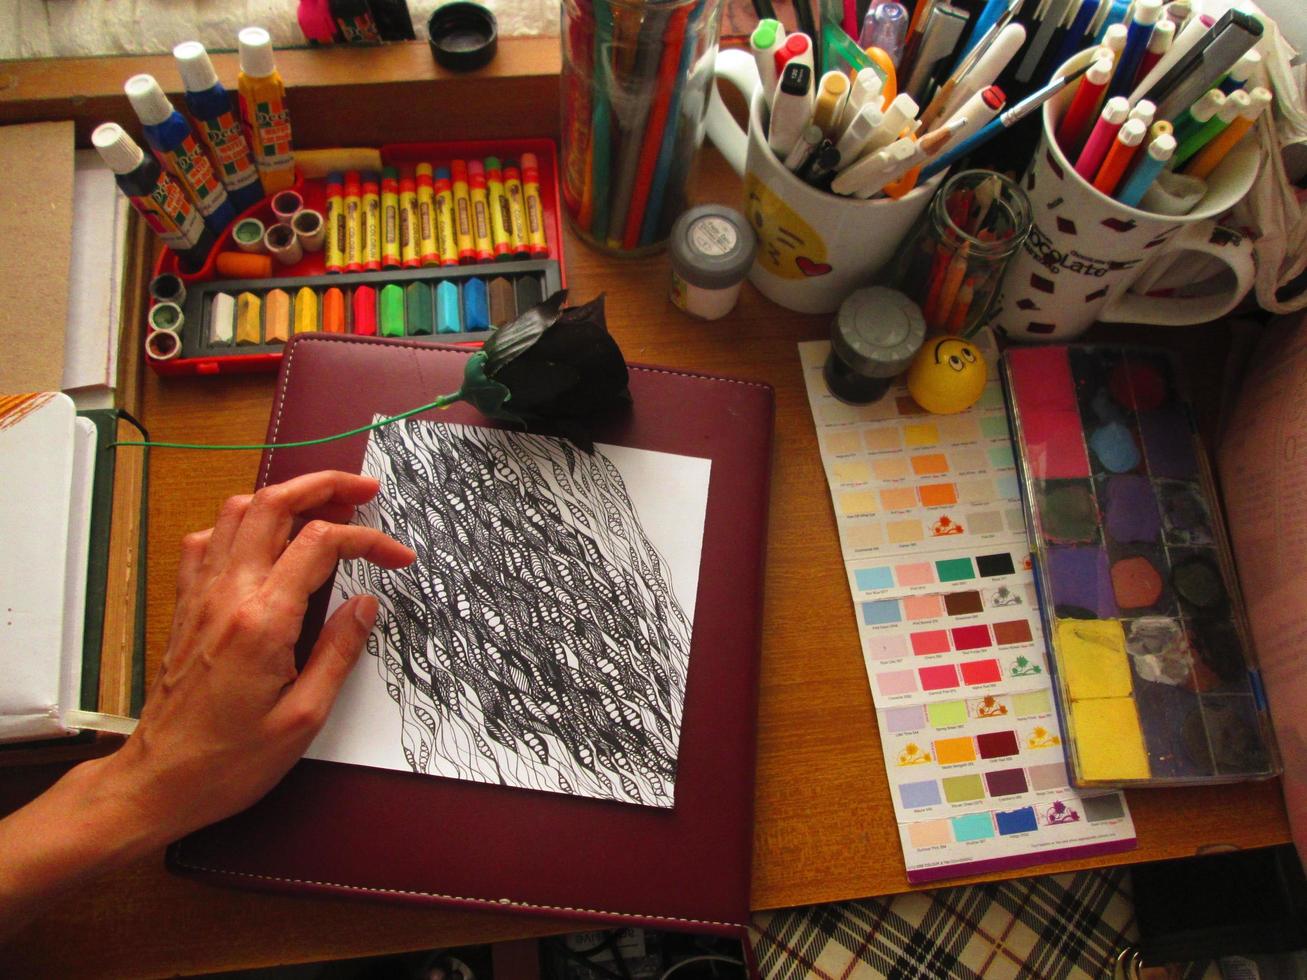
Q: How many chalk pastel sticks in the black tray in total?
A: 12